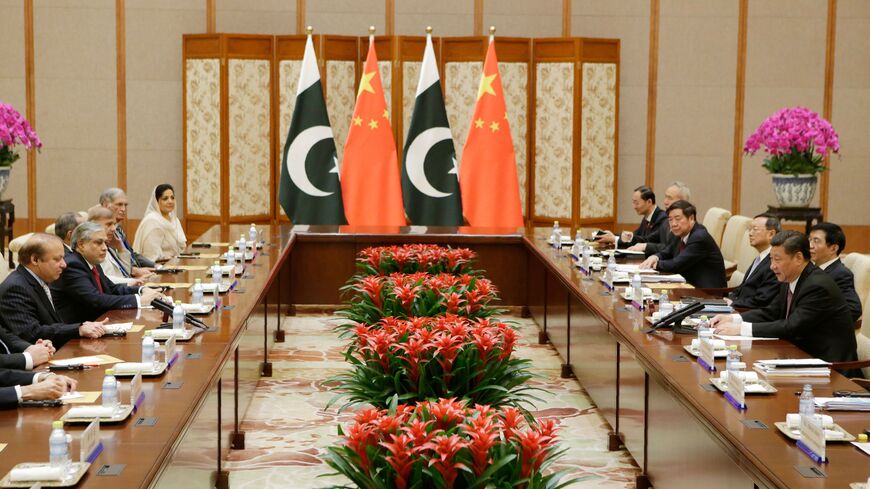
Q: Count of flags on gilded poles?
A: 4